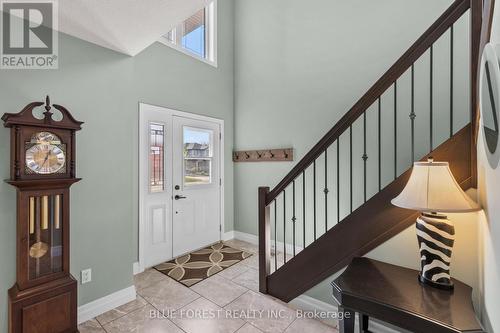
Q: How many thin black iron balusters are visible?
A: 14